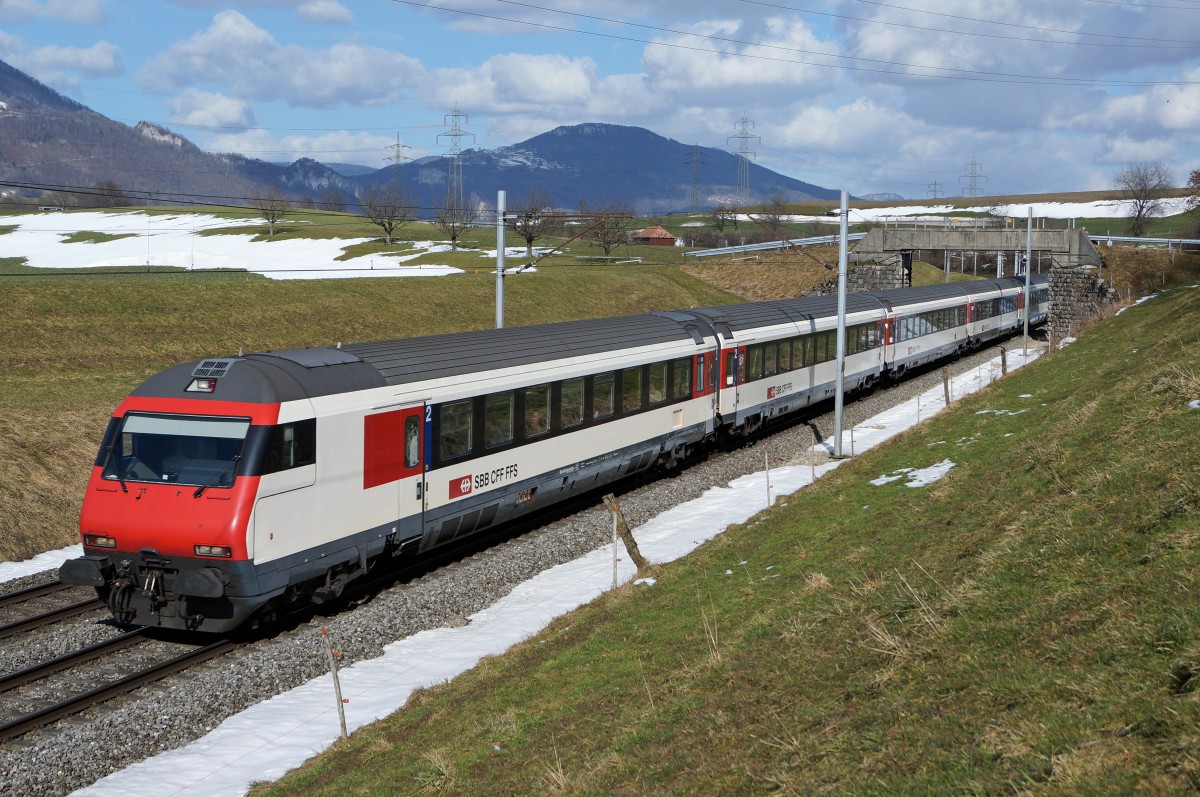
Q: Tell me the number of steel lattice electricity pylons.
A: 6